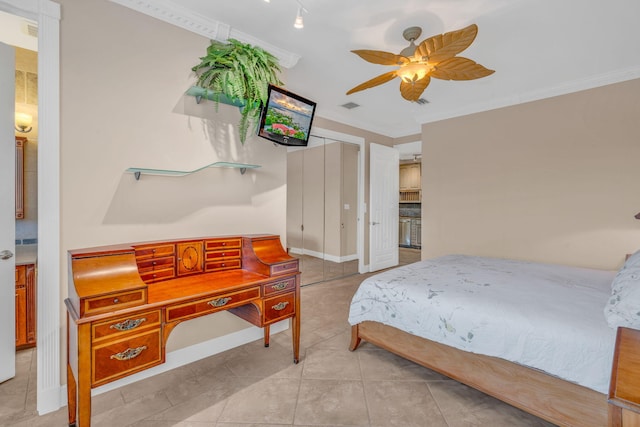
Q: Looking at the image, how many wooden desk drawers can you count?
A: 13